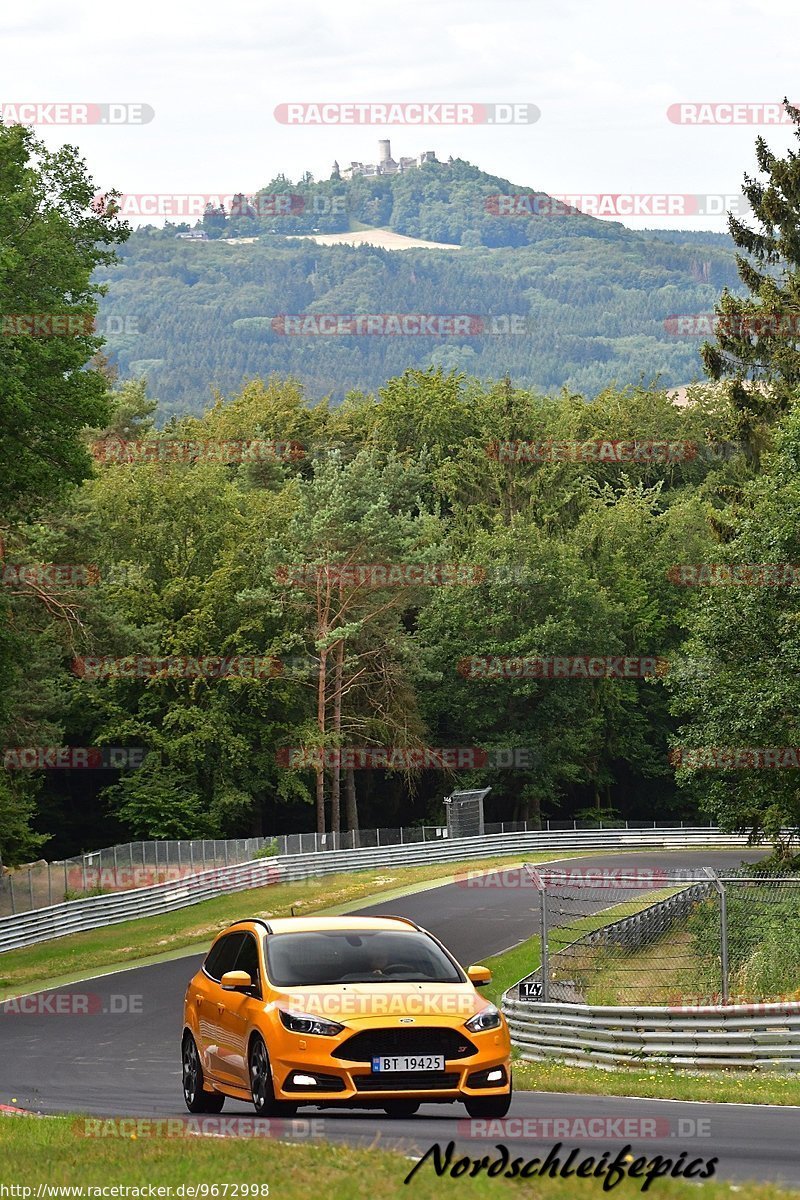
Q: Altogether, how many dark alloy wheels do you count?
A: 2